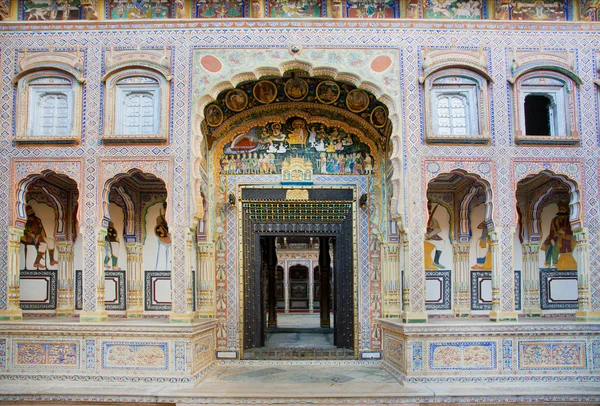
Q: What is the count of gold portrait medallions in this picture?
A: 7